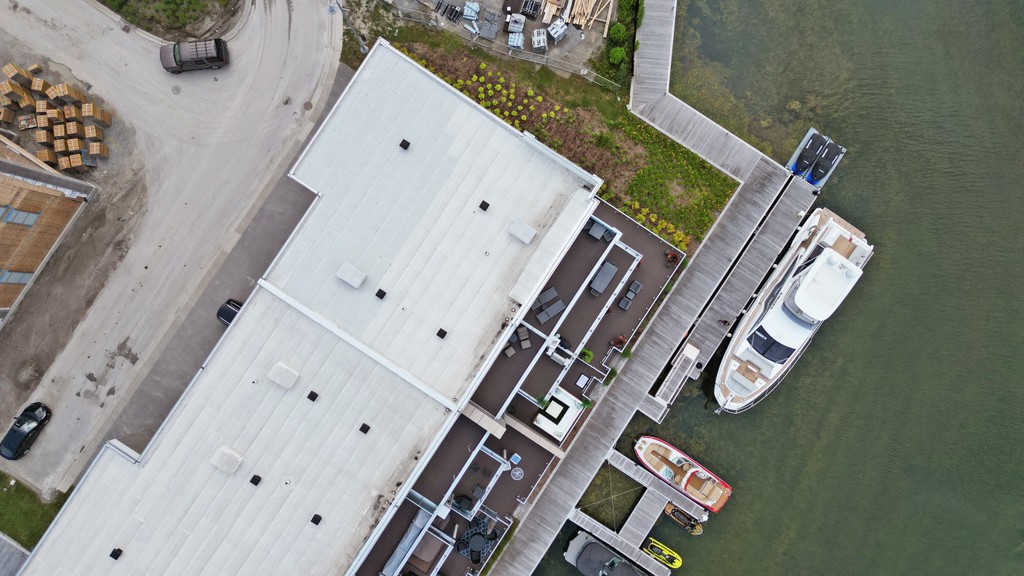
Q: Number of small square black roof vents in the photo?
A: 9